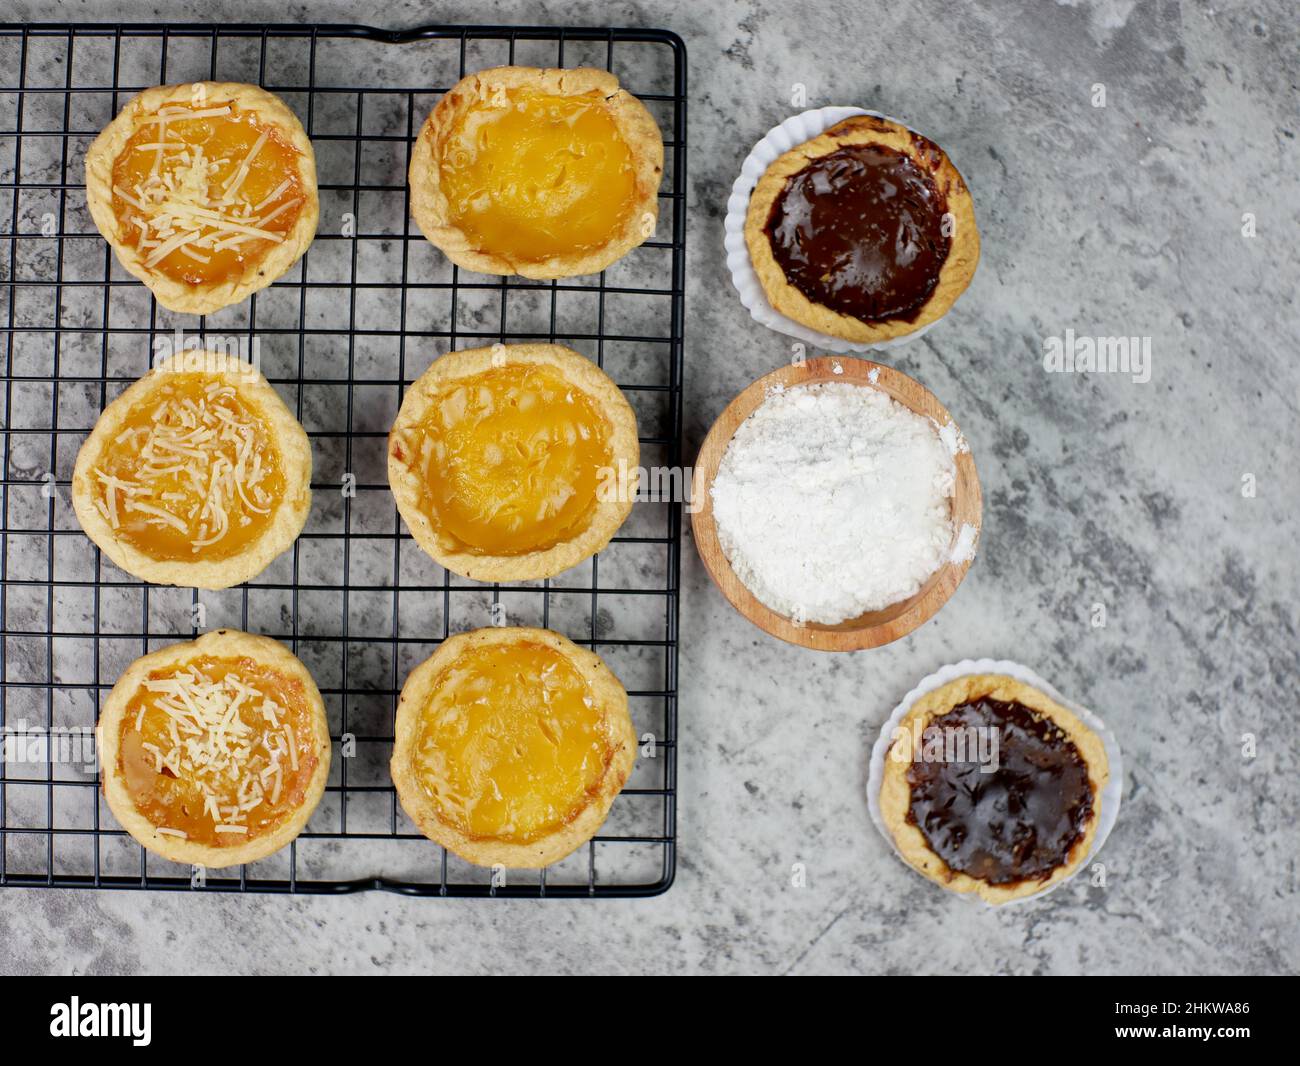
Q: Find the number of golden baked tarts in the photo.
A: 6